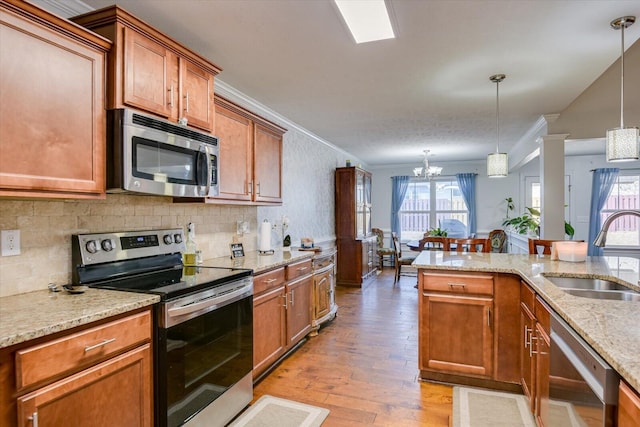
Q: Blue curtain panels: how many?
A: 3